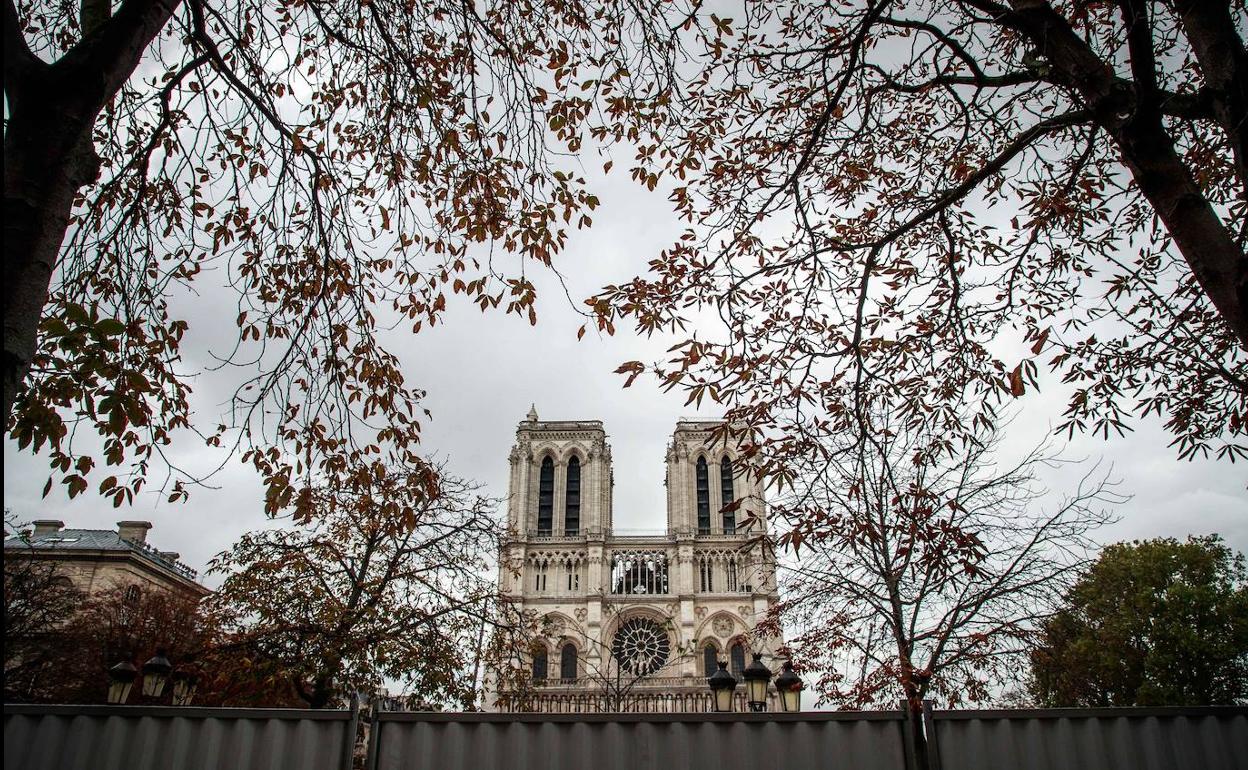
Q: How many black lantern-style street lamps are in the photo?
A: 6